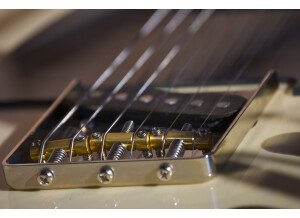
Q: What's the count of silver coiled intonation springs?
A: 3